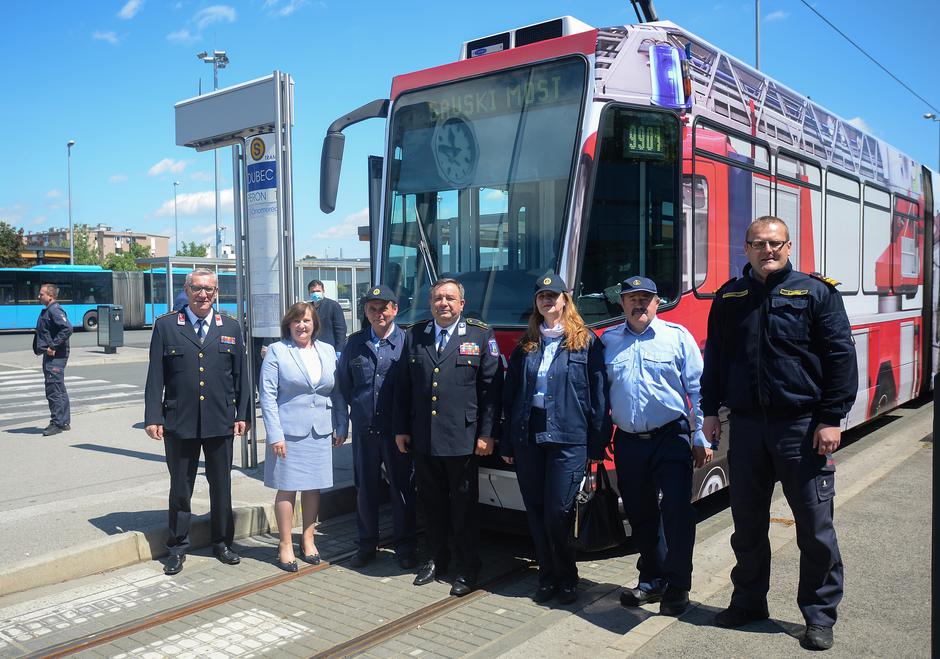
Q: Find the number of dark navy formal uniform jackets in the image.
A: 2